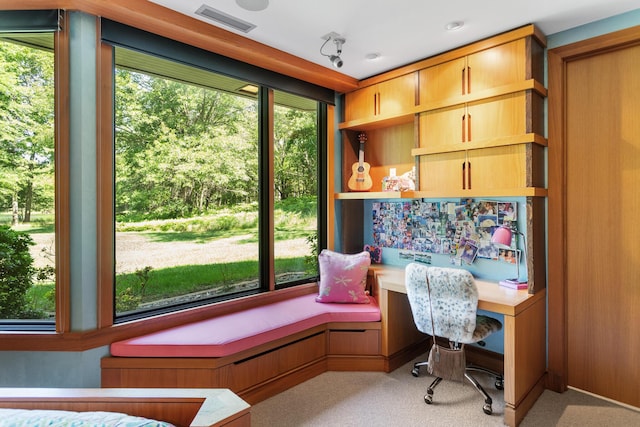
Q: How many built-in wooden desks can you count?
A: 1